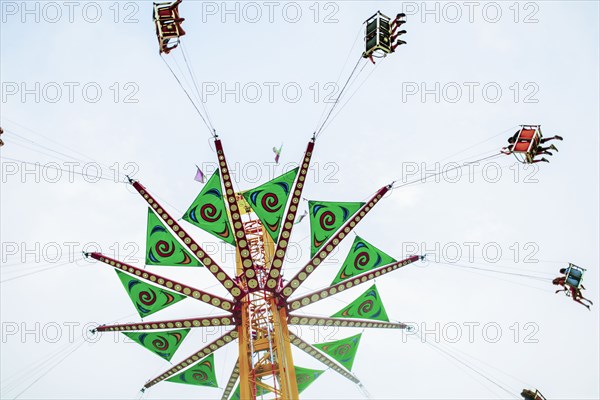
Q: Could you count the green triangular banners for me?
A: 12